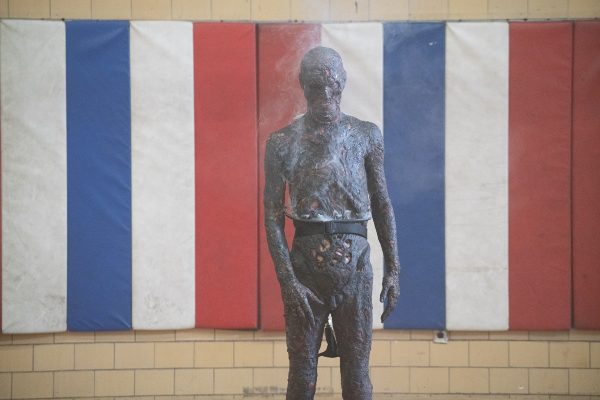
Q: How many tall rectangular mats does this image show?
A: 10